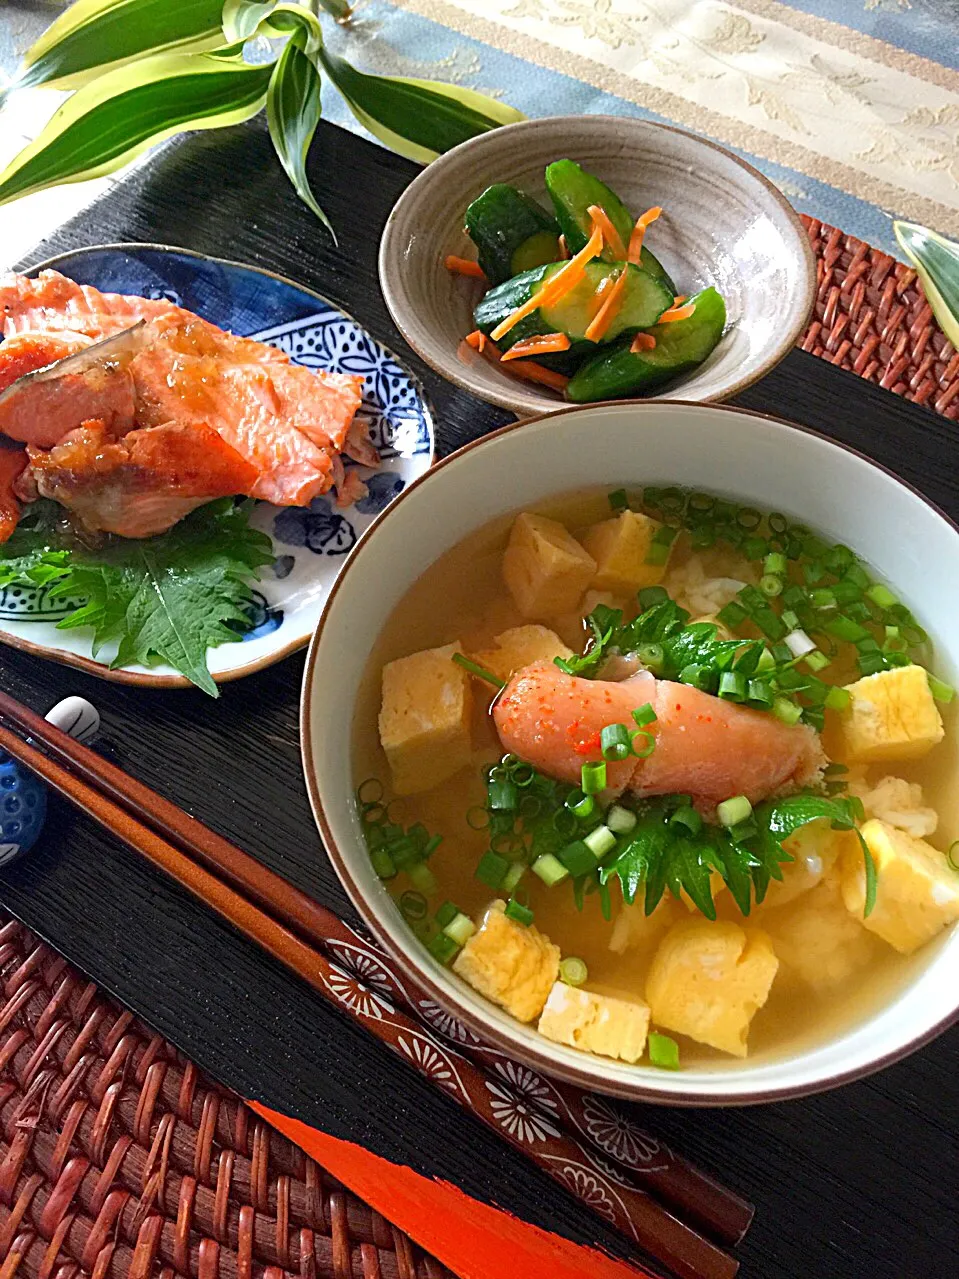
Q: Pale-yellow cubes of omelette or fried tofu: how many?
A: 9